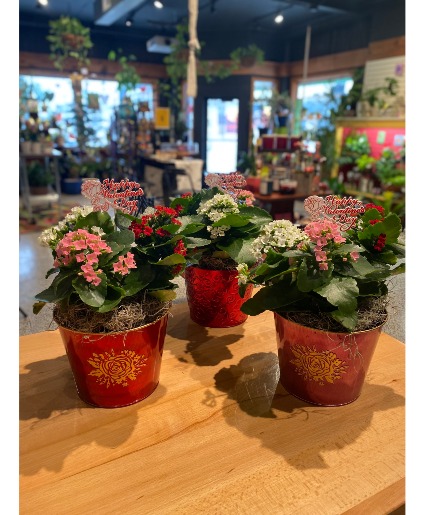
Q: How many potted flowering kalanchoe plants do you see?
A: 3